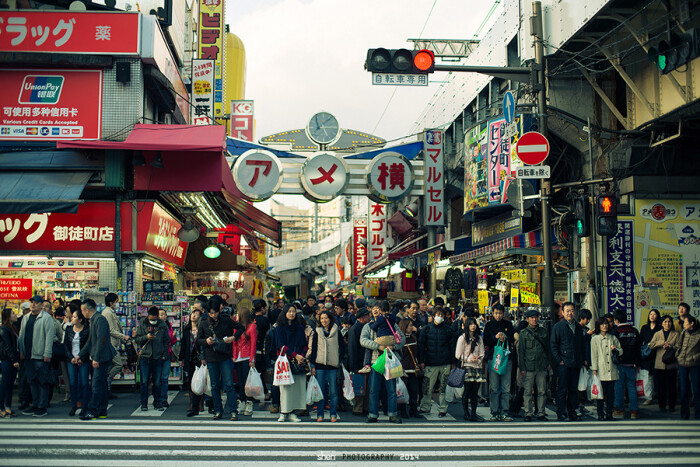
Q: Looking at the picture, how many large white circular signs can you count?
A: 3